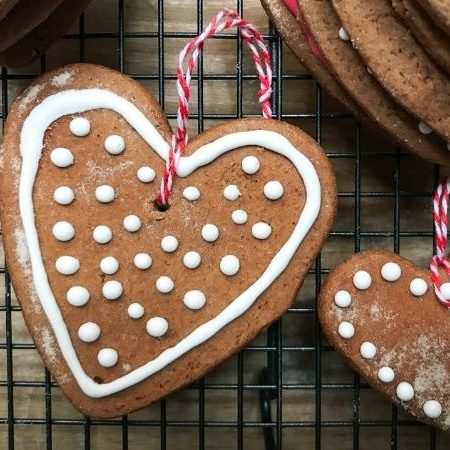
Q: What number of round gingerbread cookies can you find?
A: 0